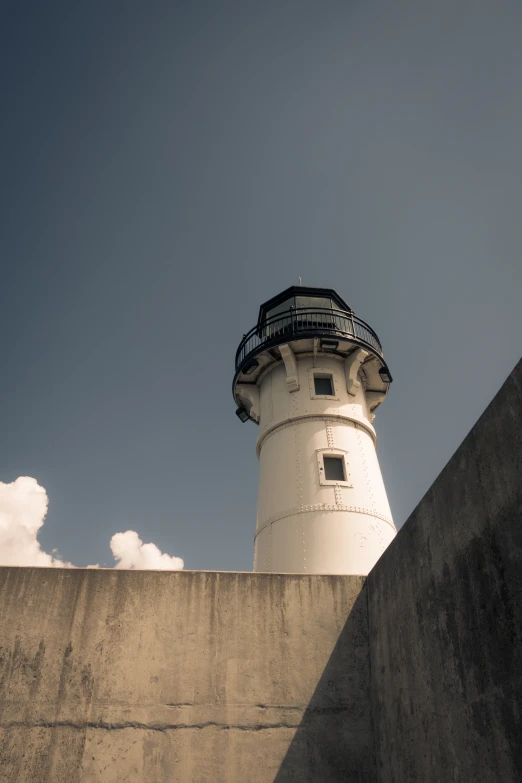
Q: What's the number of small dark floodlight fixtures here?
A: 4